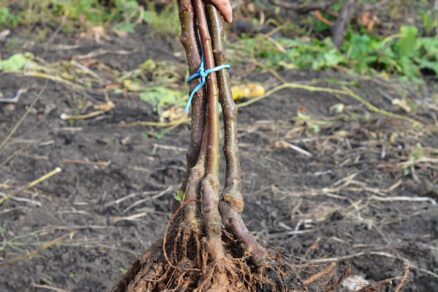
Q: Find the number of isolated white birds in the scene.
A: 0